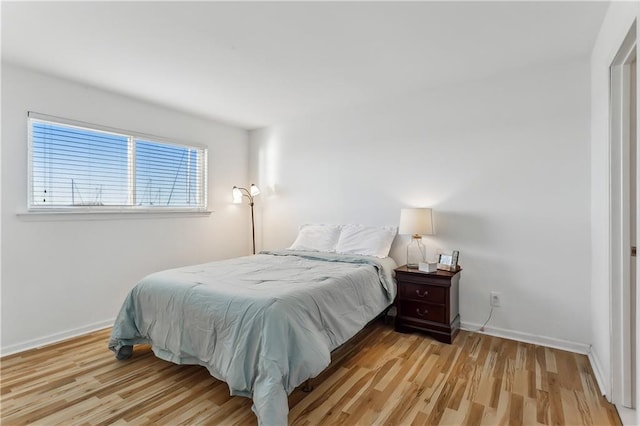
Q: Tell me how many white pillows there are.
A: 2